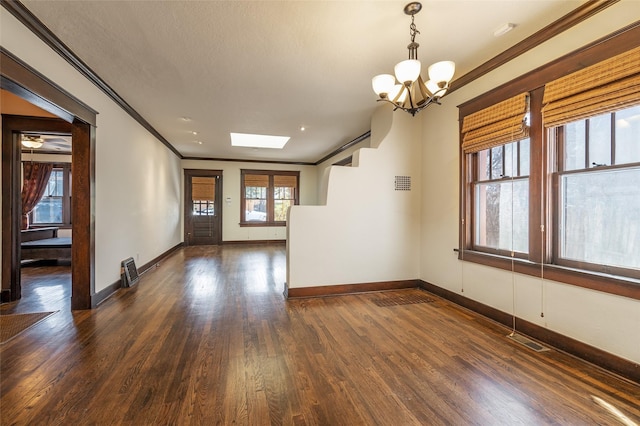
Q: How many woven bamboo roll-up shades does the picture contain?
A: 5